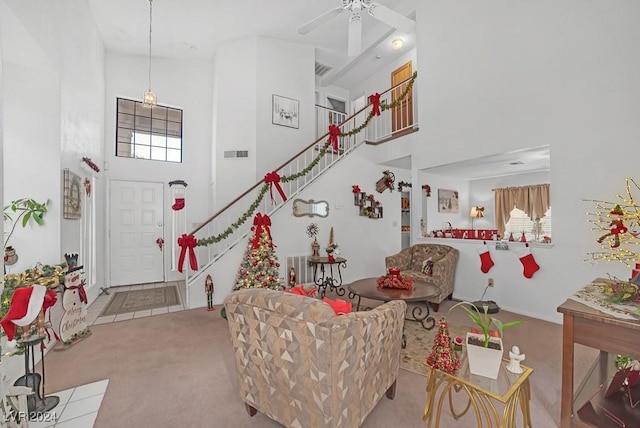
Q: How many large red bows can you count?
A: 5